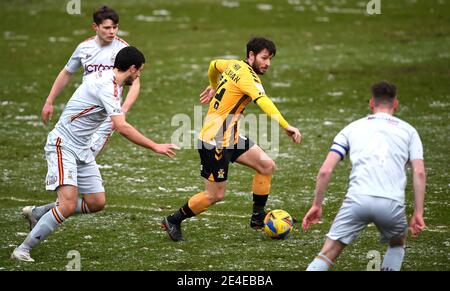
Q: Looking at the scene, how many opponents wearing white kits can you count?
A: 3